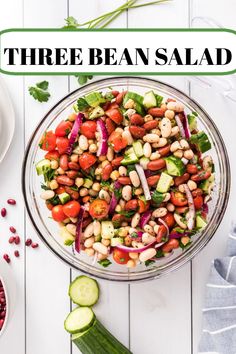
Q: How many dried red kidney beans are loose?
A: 9